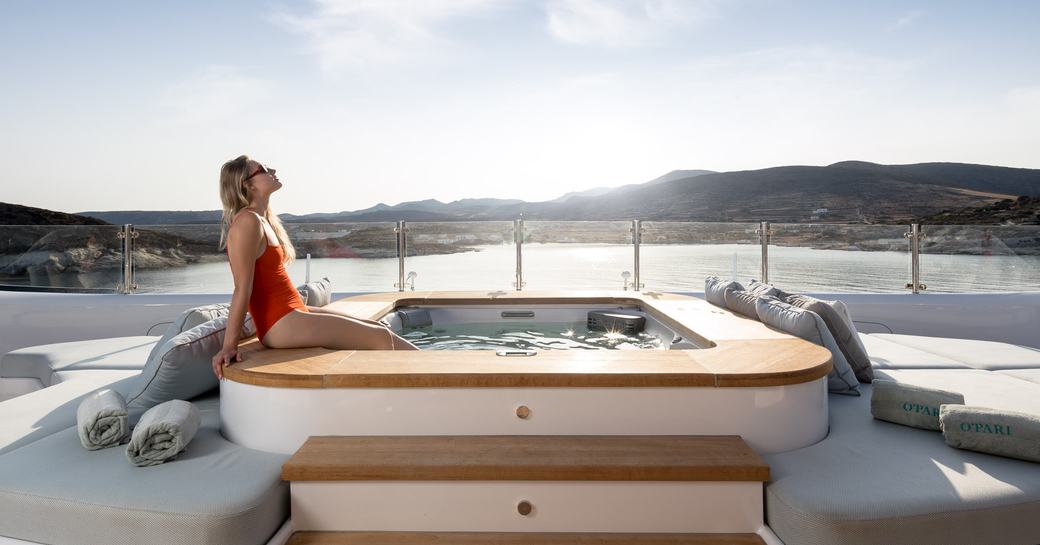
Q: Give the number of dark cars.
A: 0